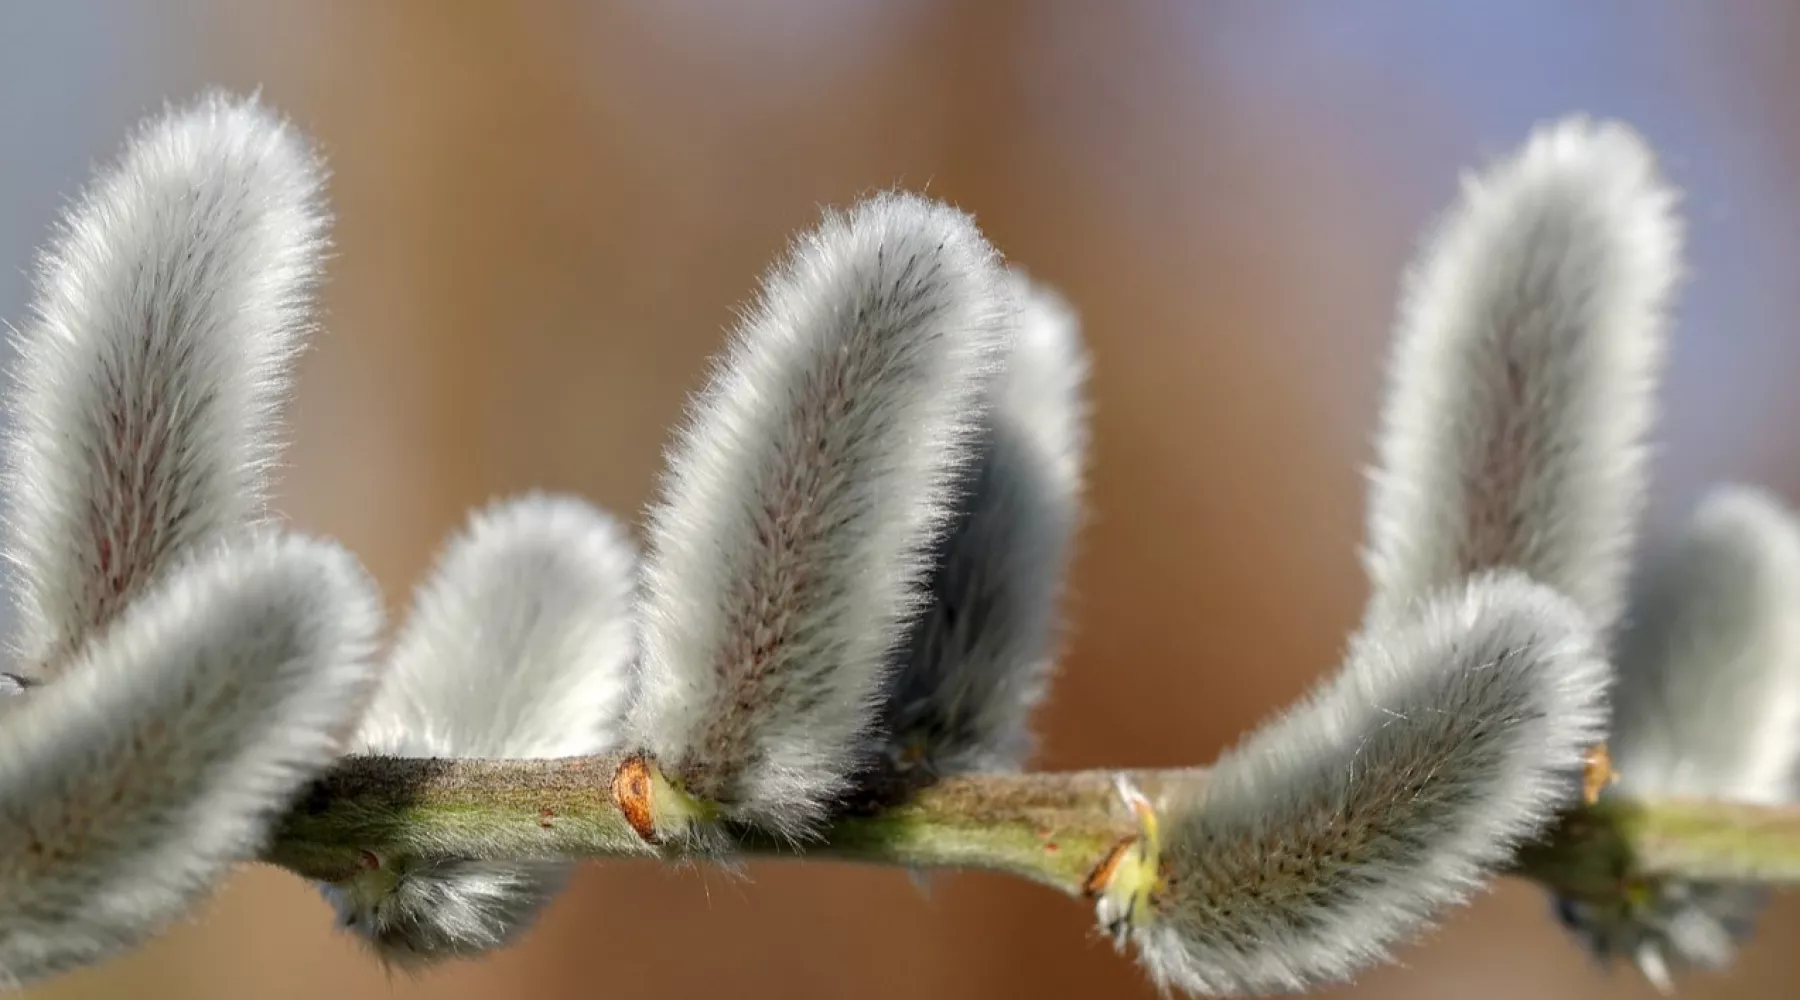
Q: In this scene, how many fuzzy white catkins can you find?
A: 8